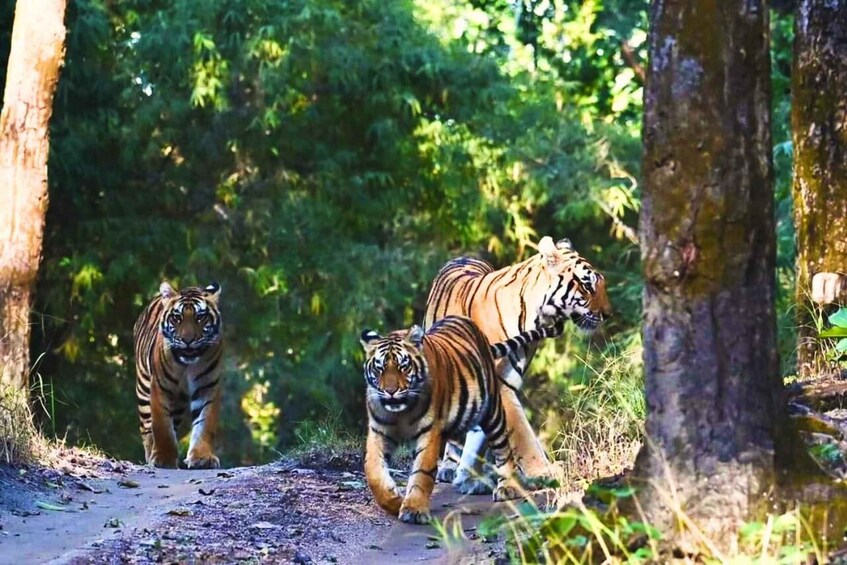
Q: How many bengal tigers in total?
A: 3